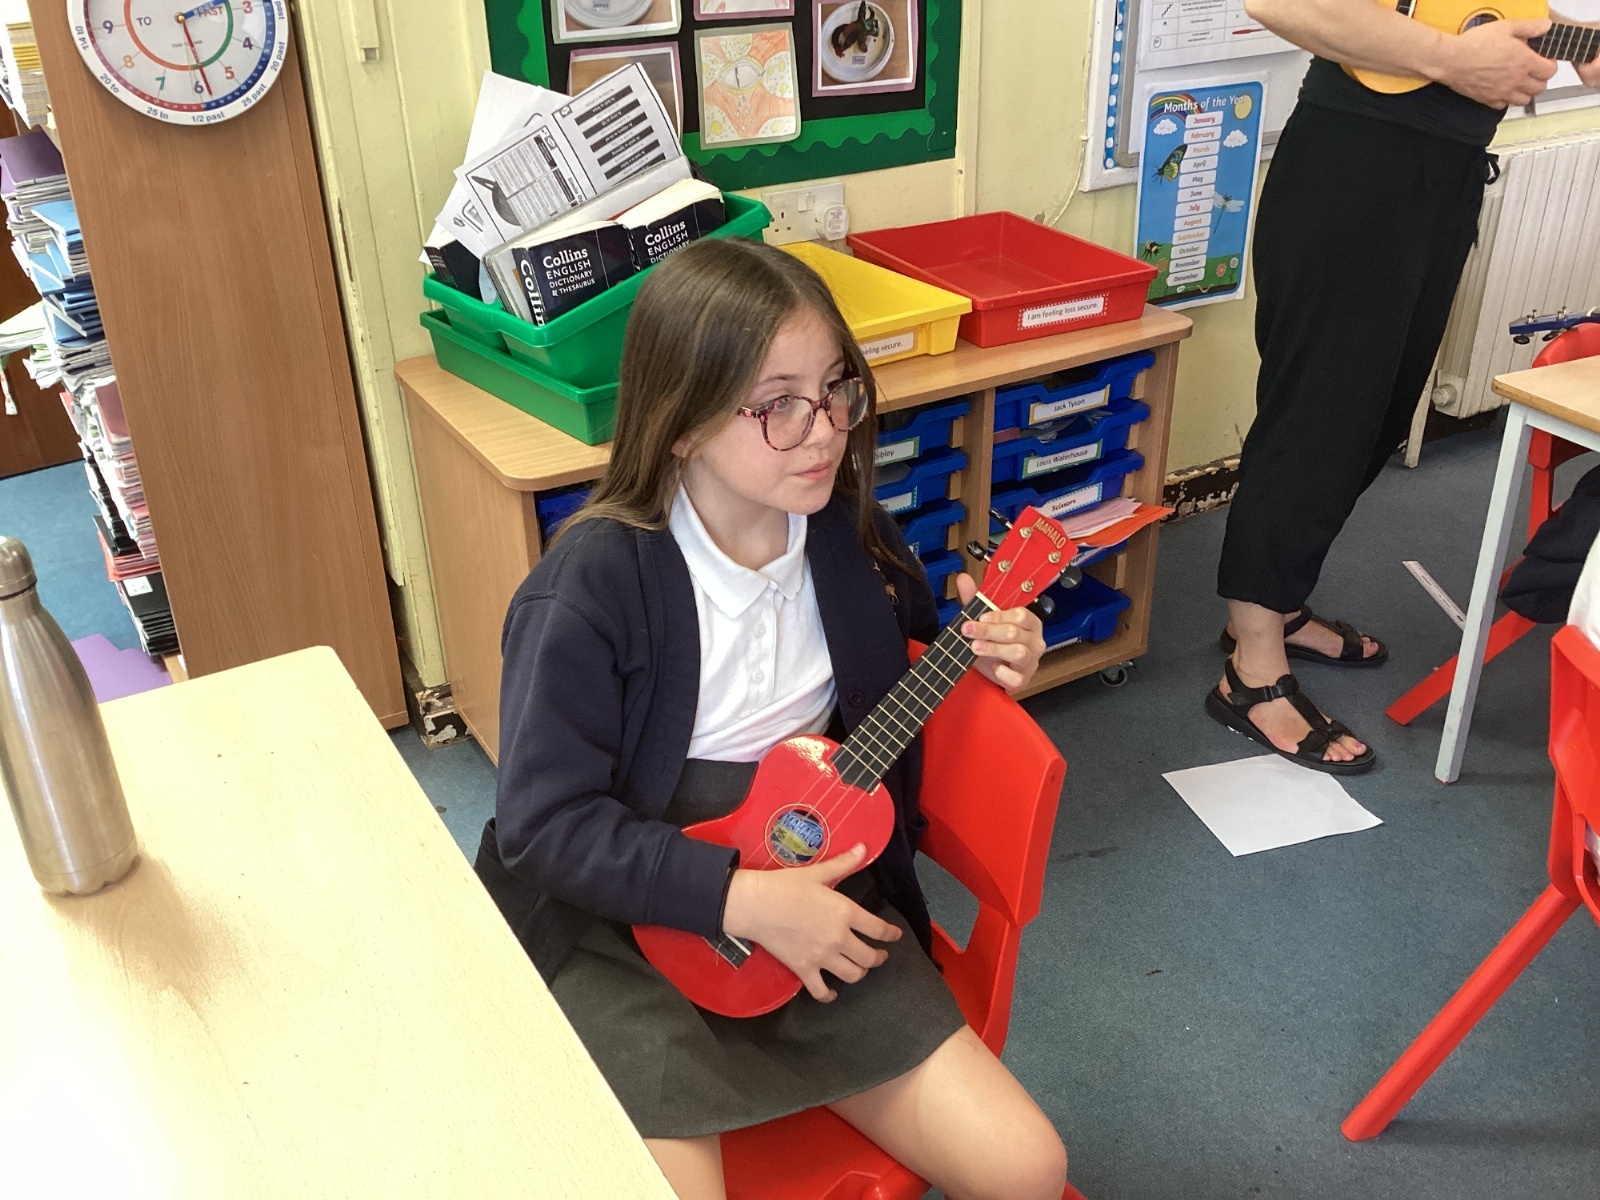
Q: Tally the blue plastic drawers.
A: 11